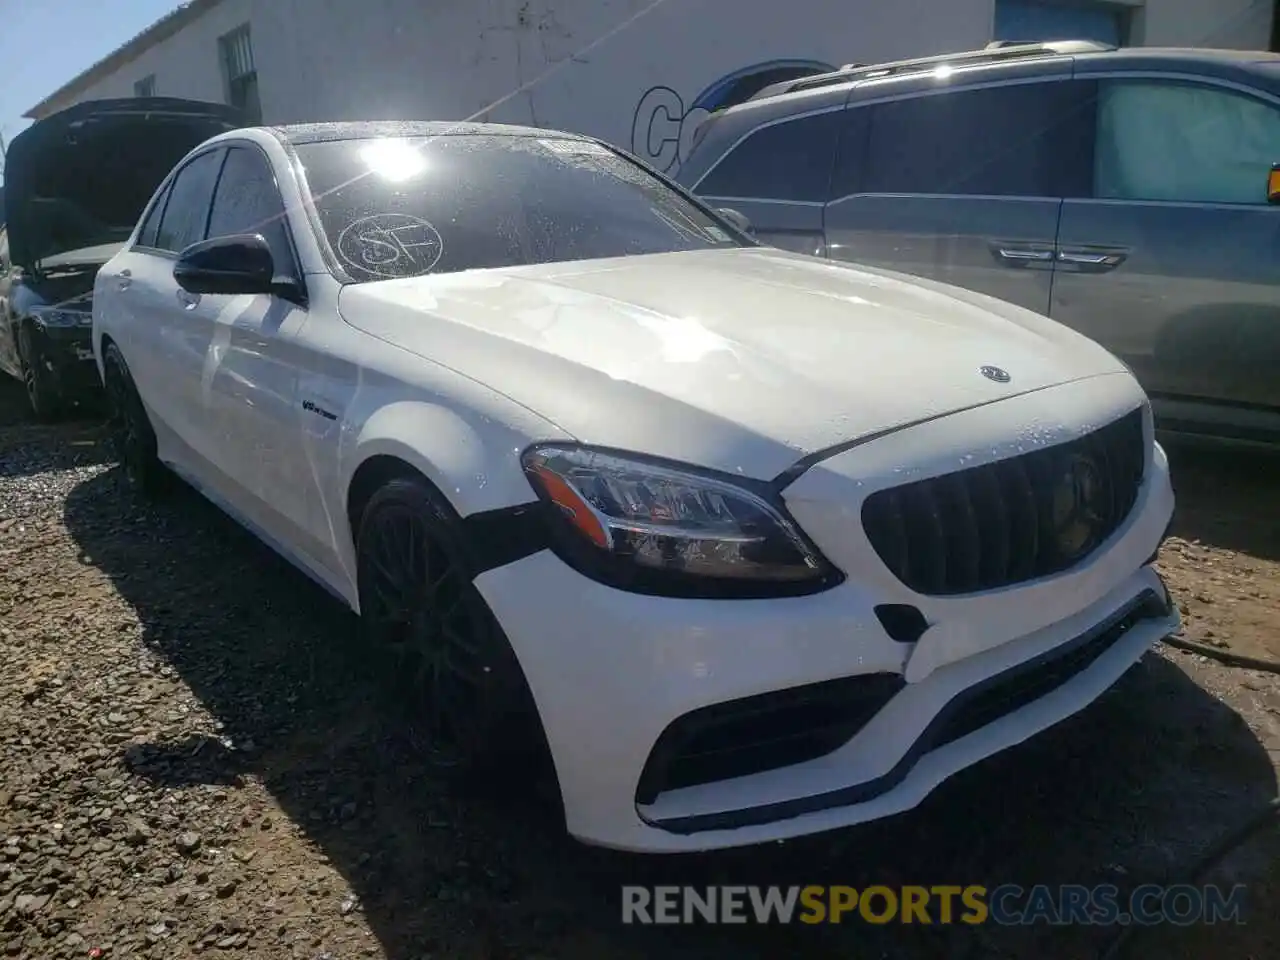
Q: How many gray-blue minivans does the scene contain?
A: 1